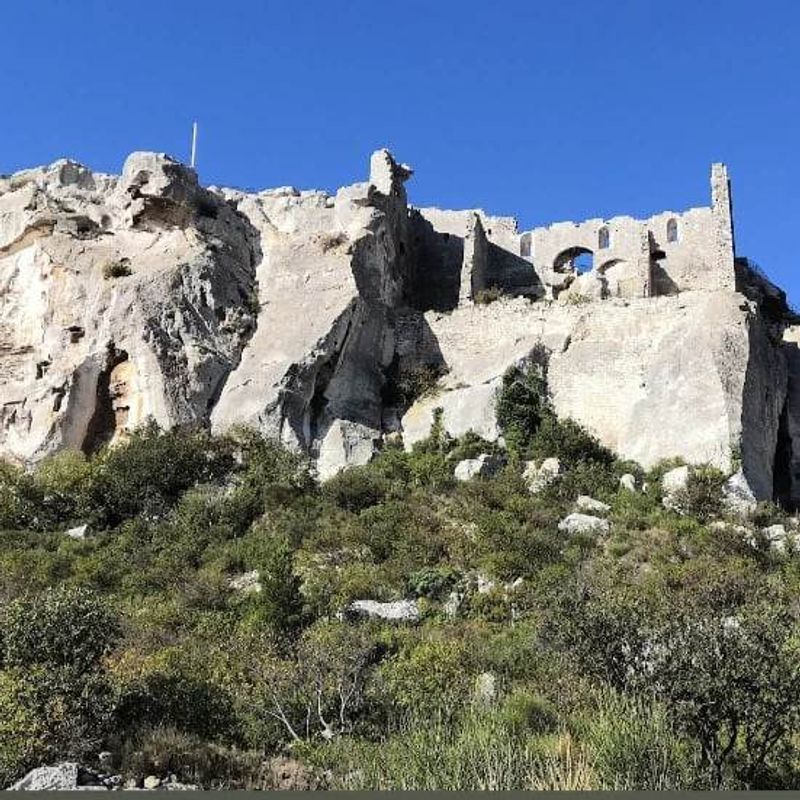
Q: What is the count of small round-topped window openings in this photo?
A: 3